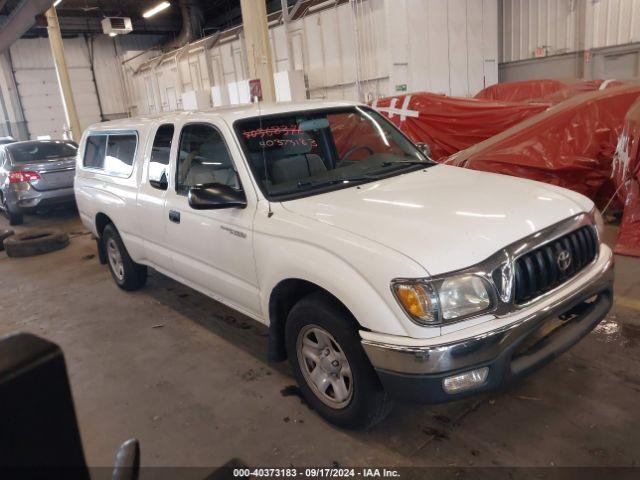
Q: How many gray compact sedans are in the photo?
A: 1